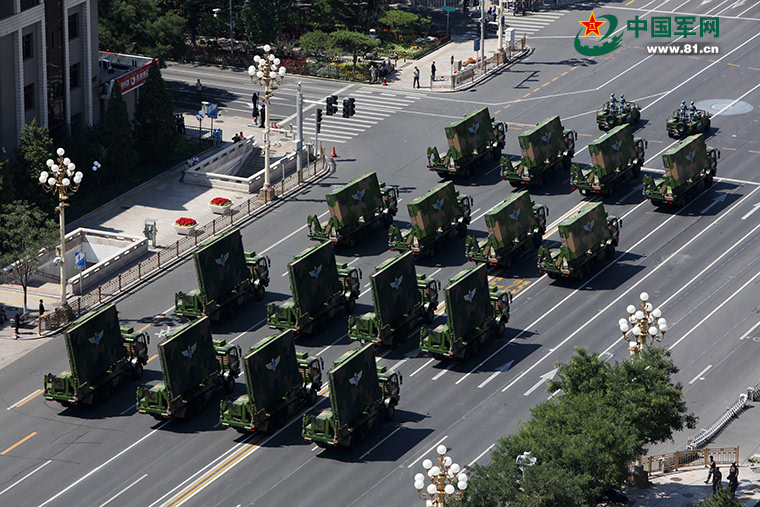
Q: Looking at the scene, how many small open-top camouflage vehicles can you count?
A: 2